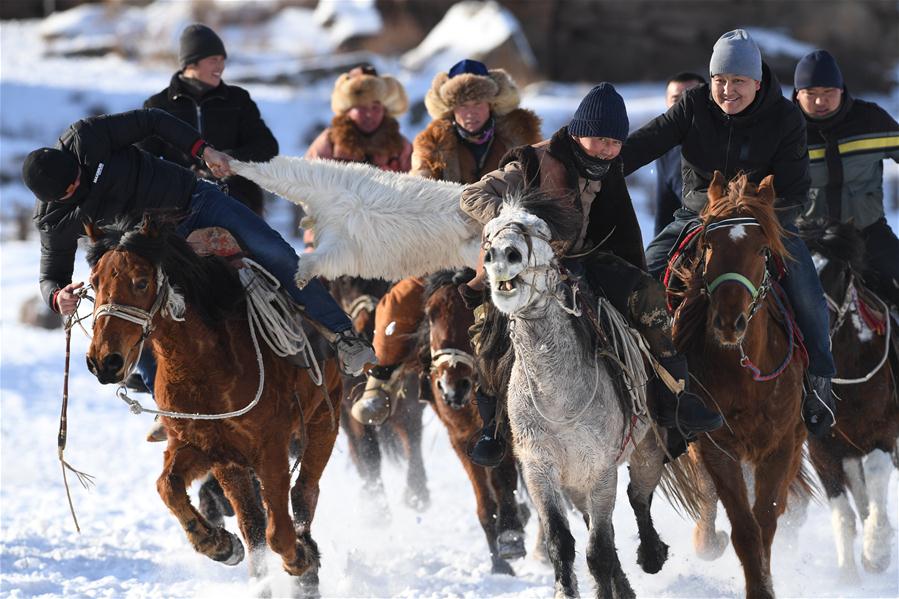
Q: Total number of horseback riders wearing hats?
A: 7